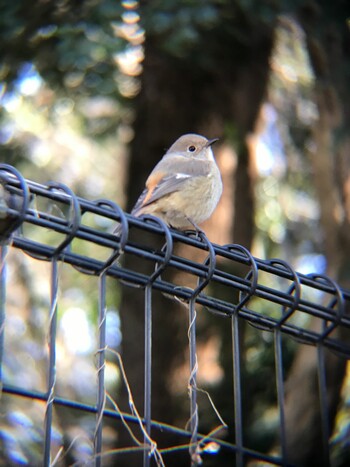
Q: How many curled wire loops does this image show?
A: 8